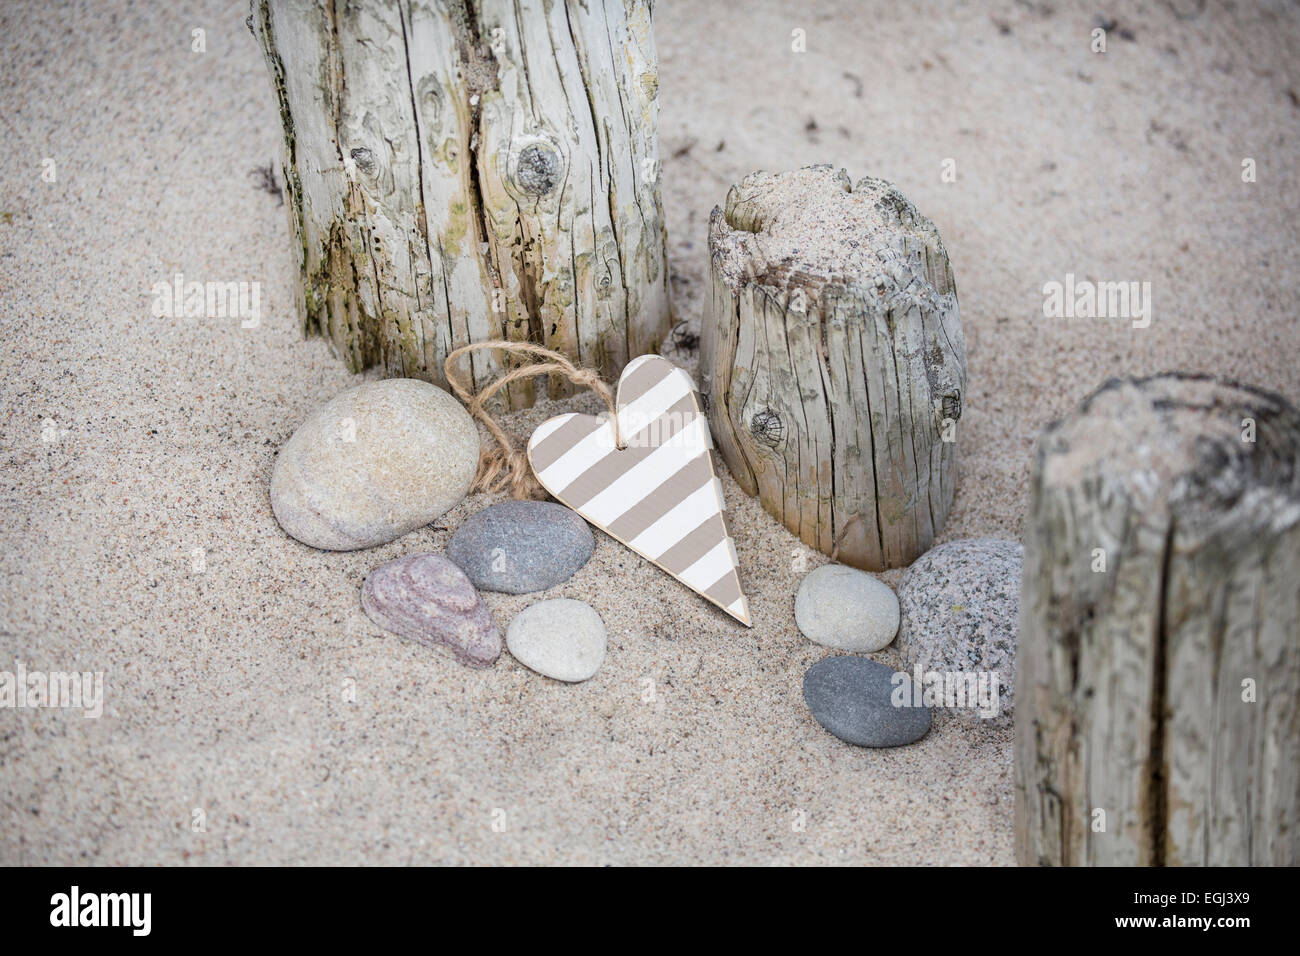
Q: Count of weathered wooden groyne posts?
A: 3